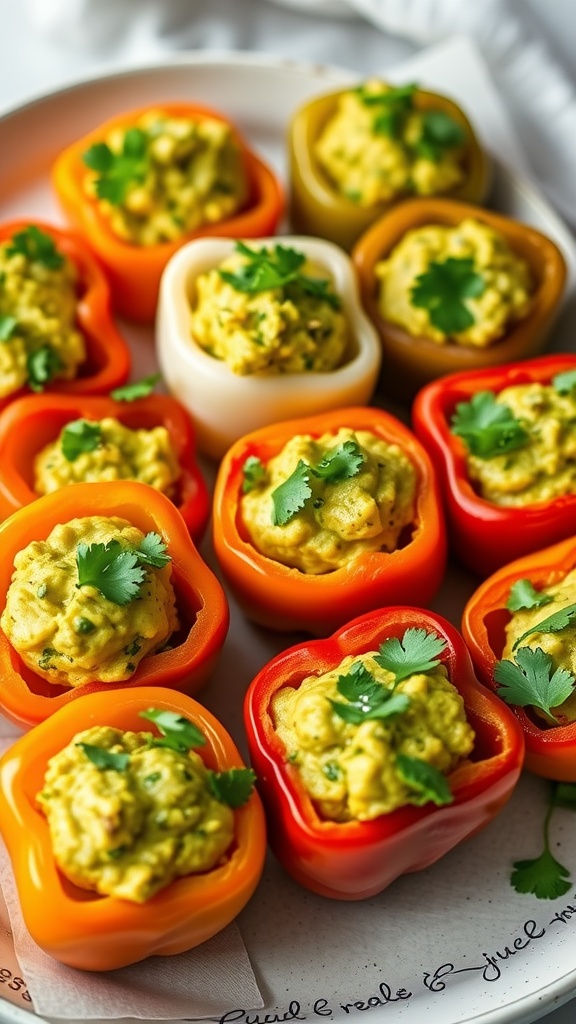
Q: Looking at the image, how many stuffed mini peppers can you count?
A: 12